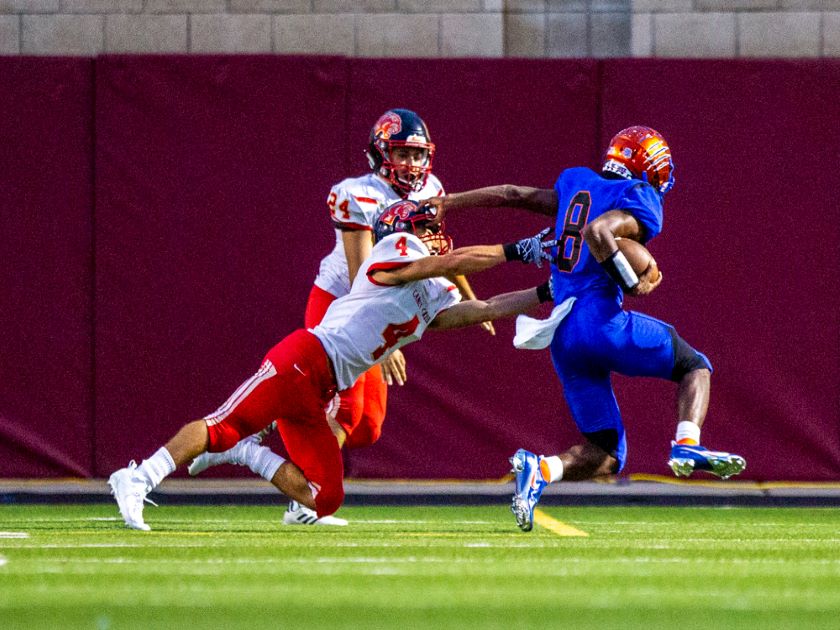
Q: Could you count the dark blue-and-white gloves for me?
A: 2